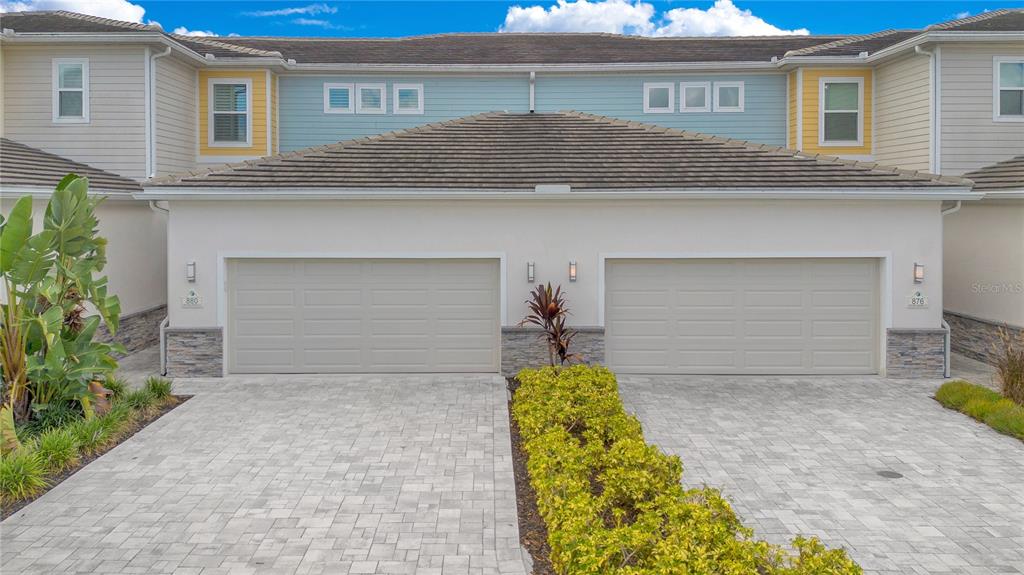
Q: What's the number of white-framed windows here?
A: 10